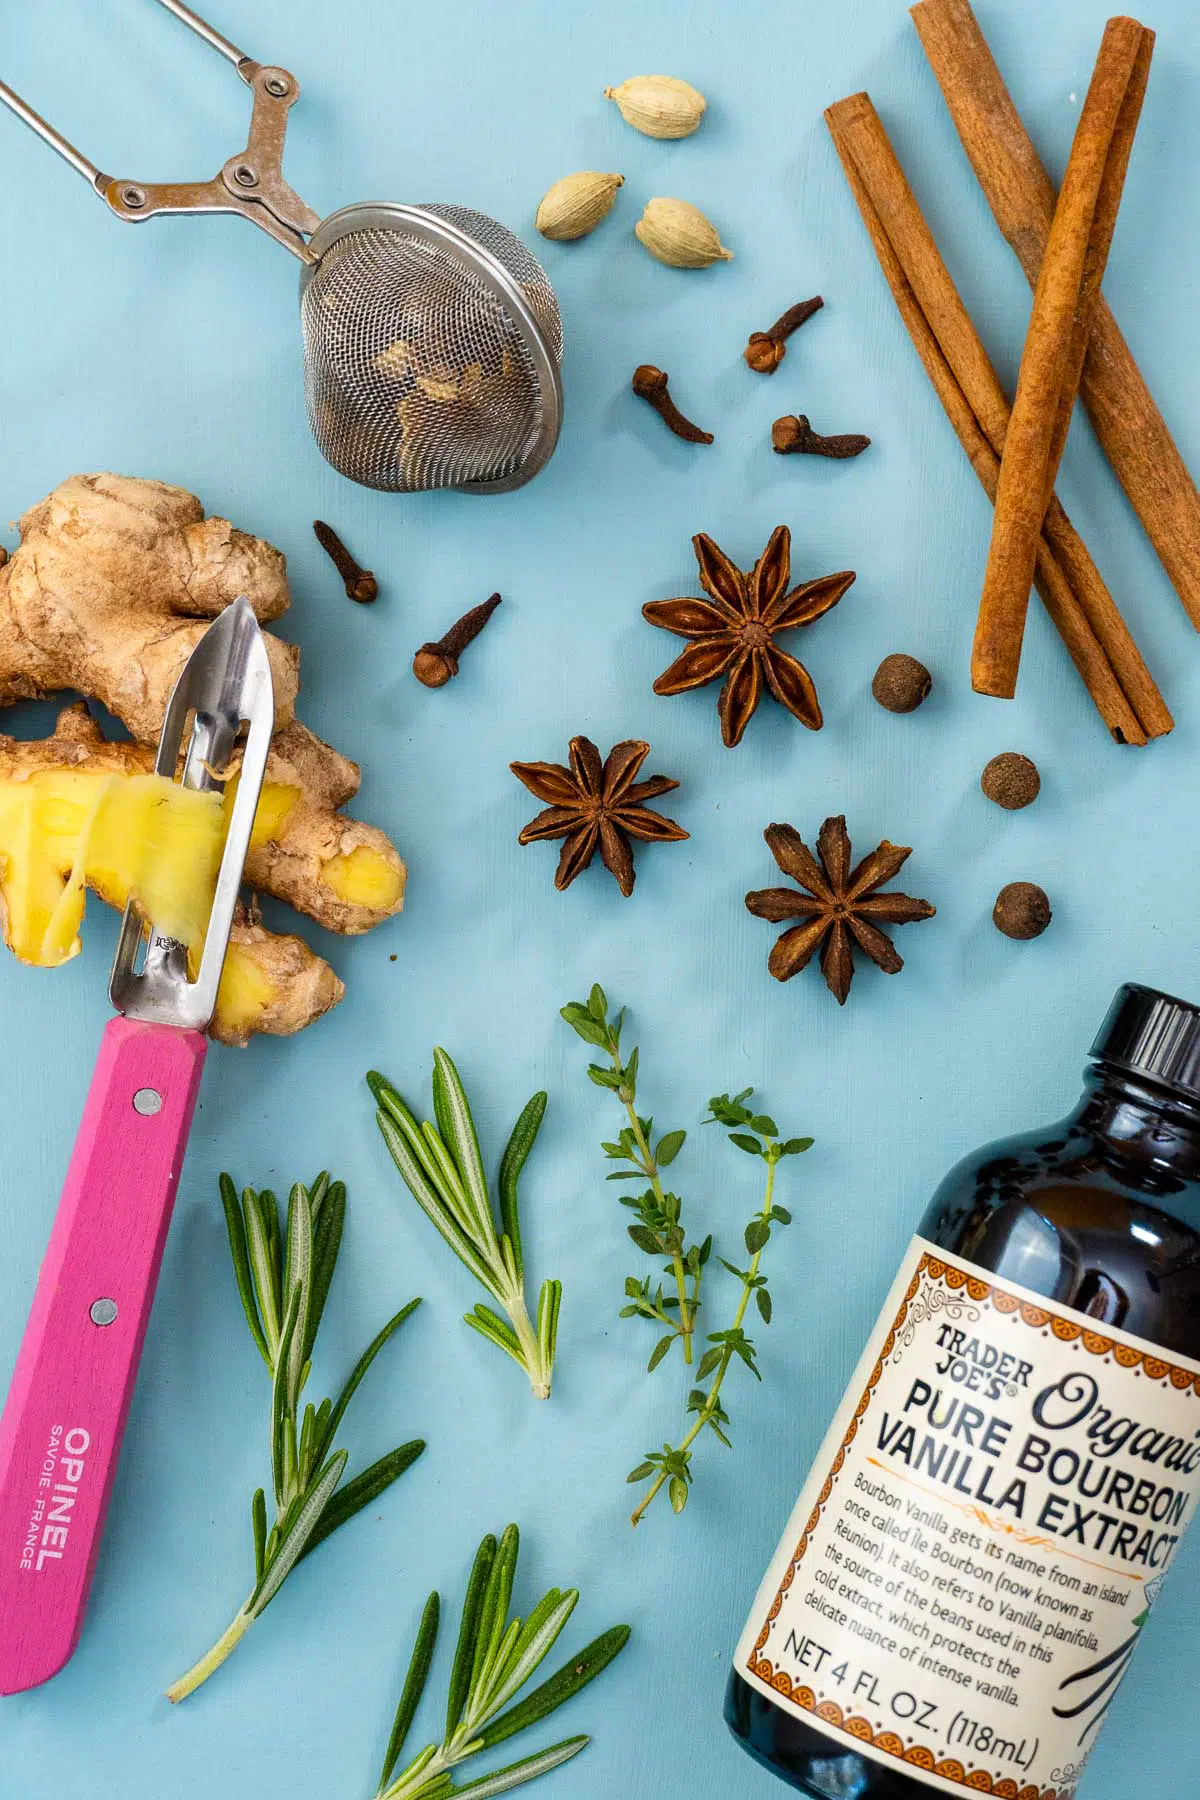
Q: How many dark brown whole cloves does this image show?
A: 5